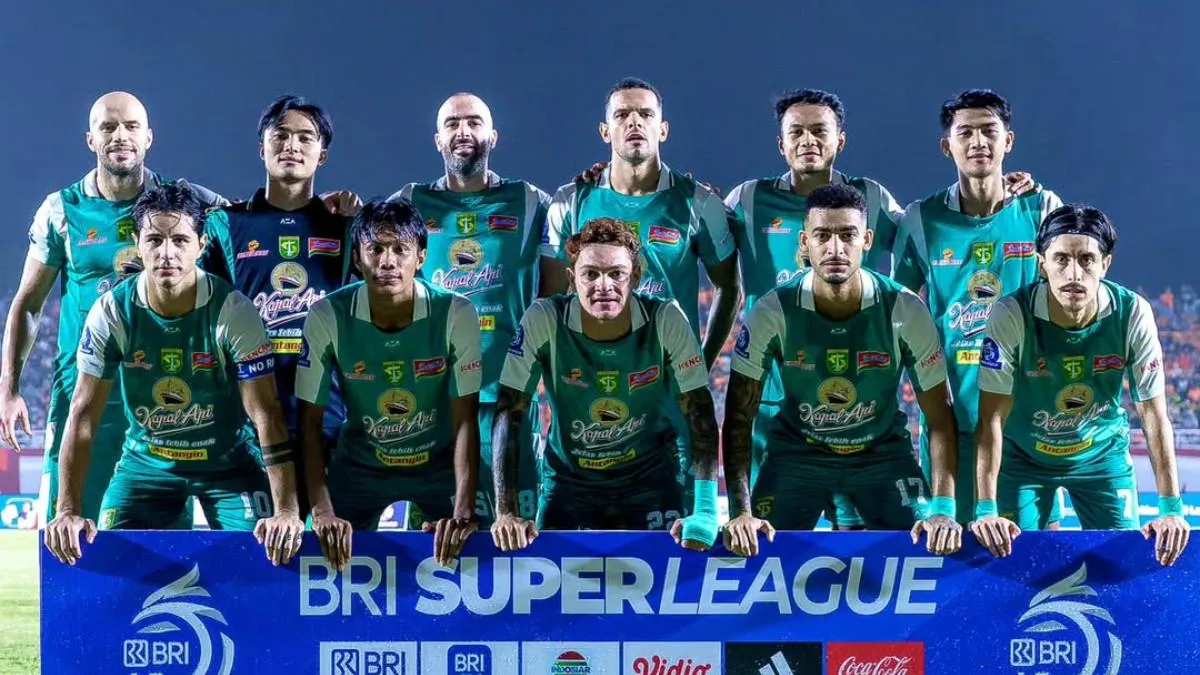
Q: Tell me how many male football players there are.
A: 11